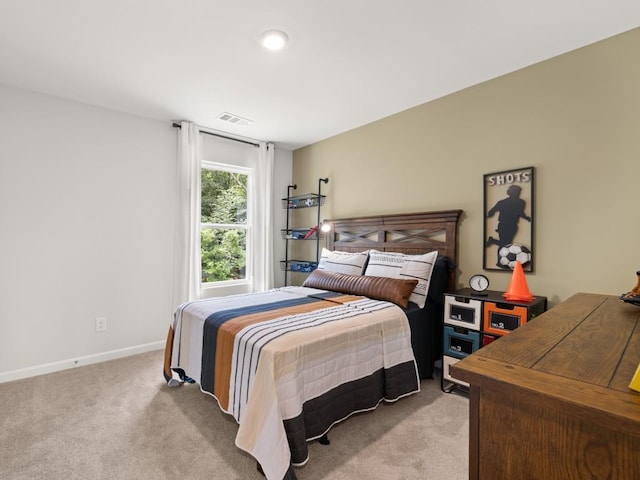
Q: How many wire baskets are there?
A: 3